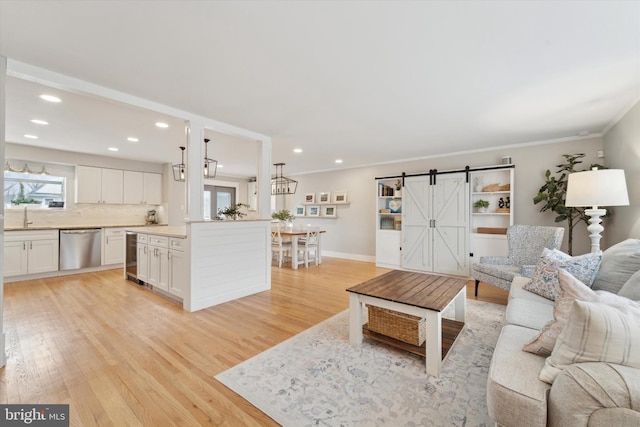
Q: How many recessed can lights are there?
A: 9